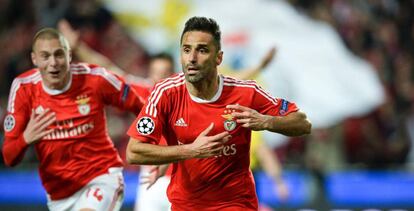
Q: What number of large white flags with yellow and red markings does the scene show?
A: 1